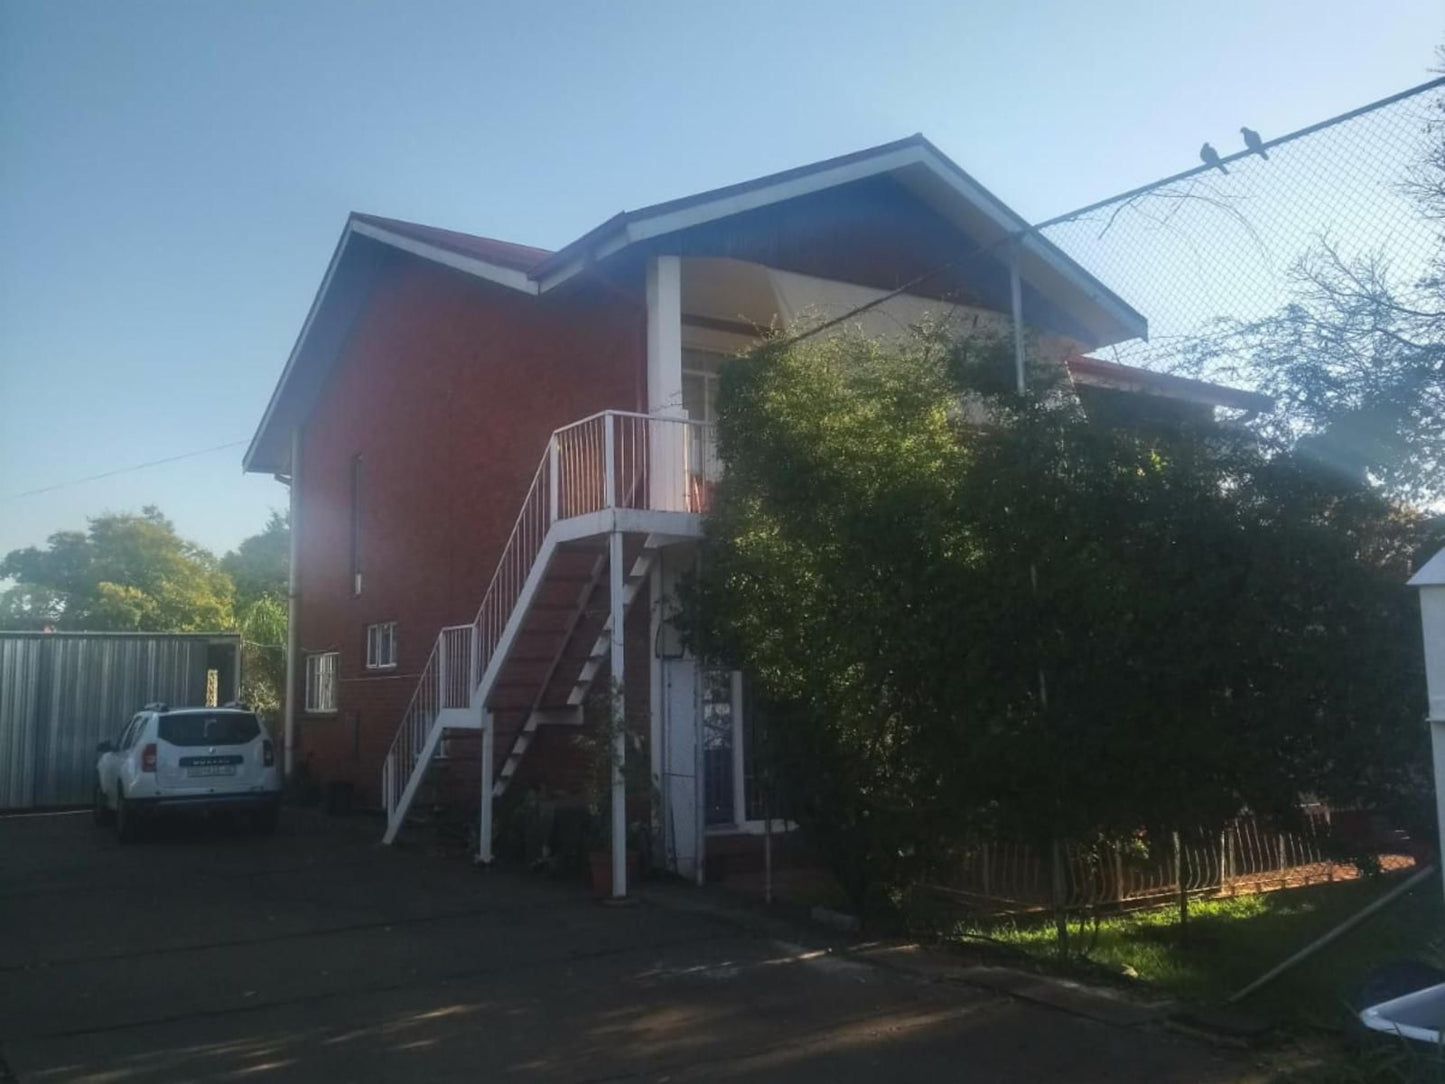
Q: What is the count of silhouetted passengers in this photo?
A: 0